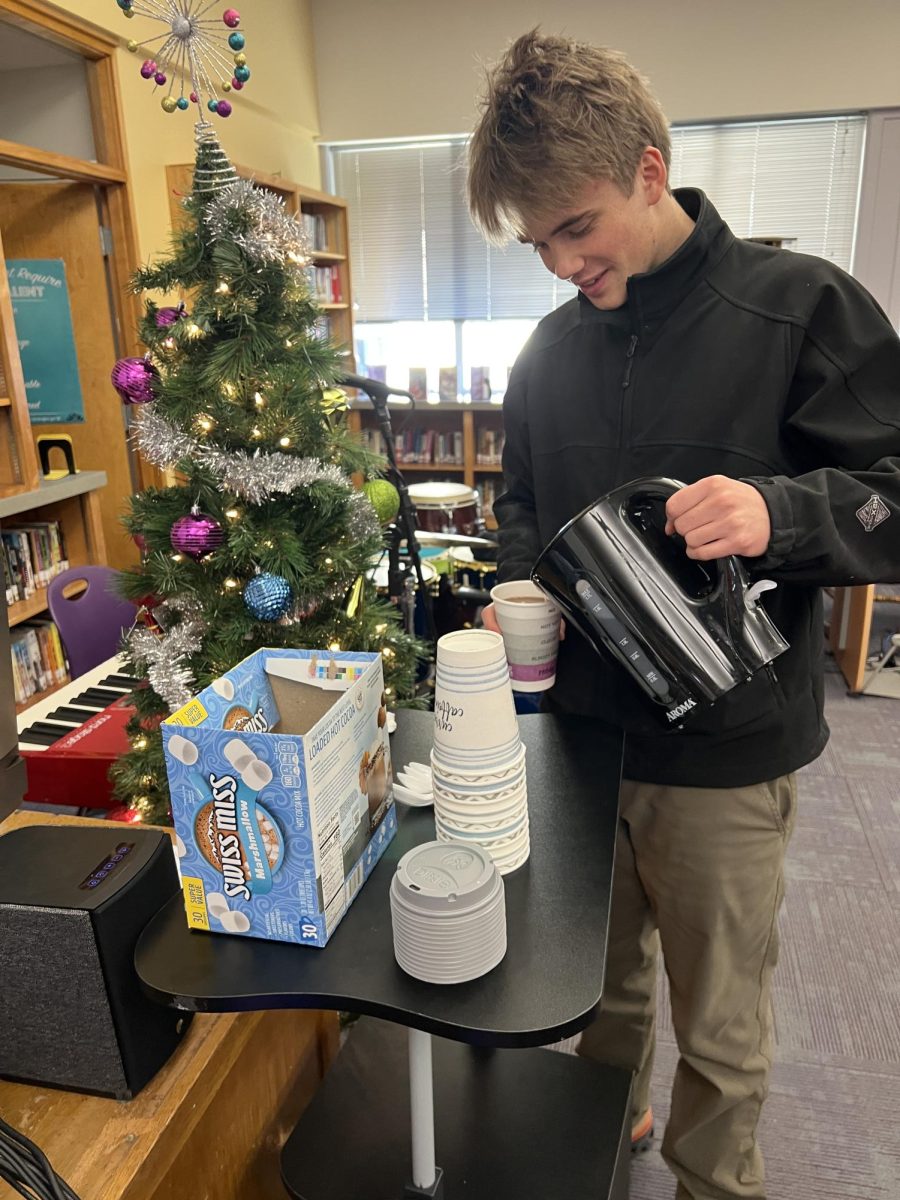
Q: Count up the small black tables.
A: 1